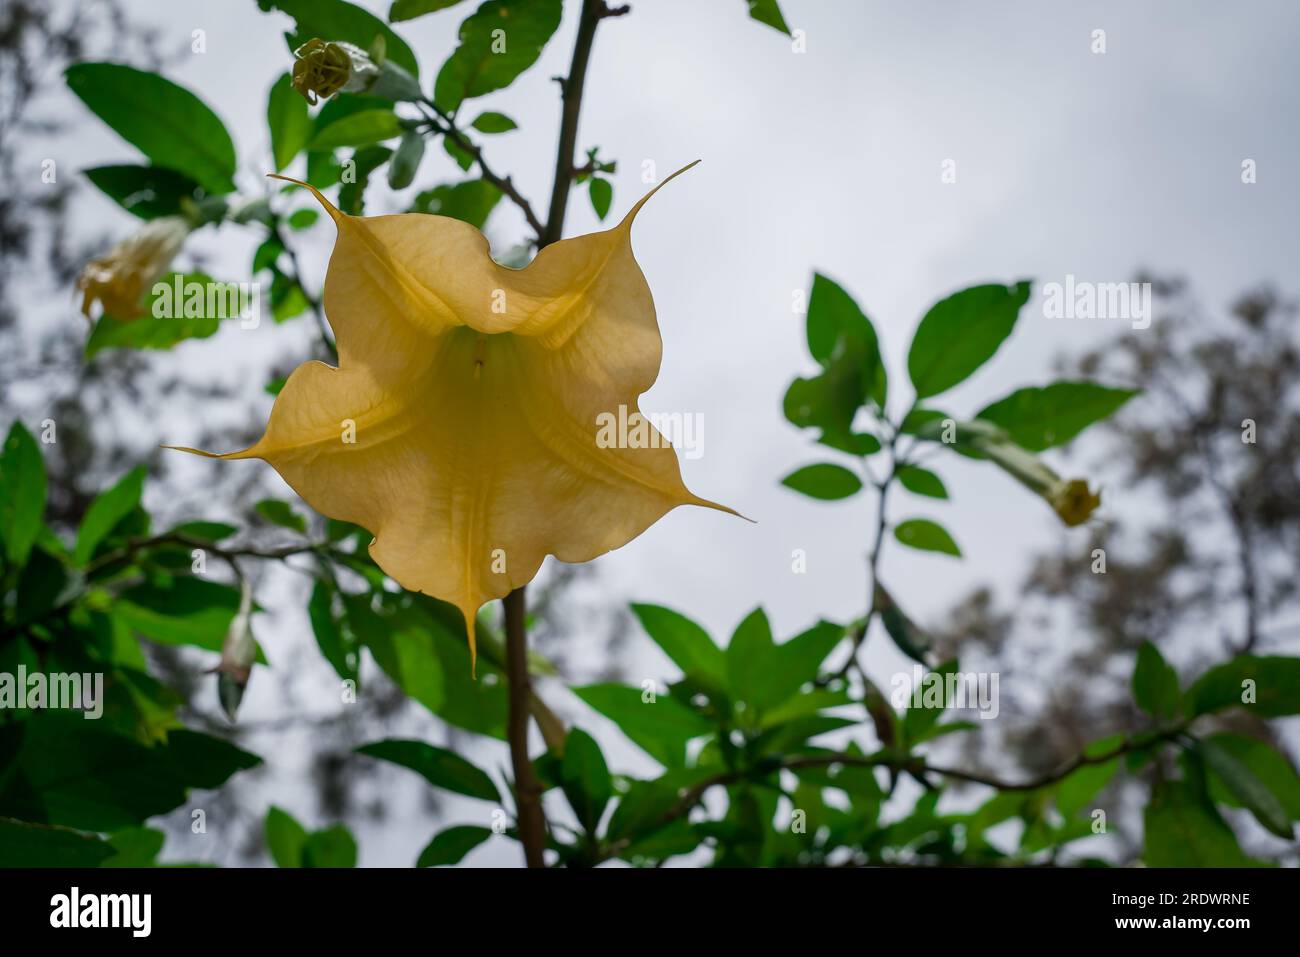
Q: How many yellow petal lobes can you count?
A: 5